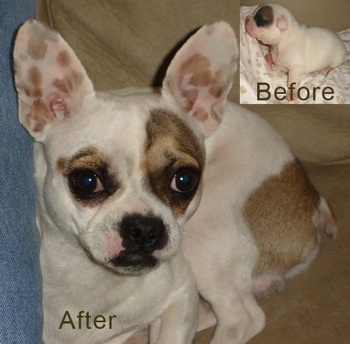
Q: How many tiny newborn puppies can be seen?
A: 1